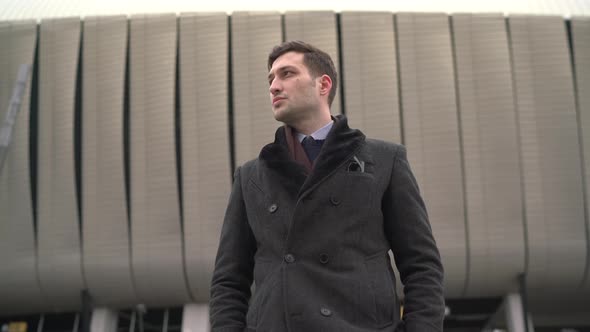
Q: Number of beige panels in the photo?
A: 12